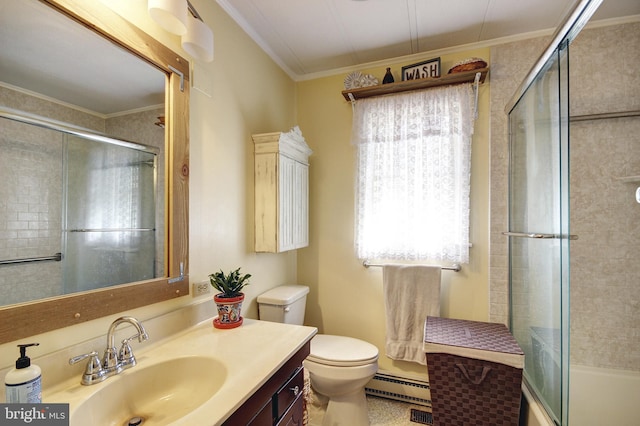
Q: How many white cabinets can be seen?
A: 1